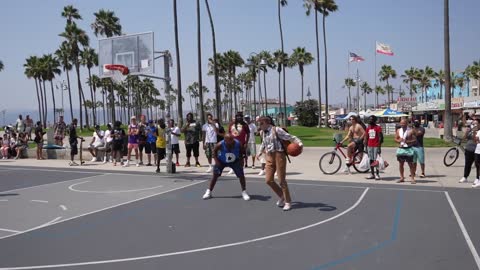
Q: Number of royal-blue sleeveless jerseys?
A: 1